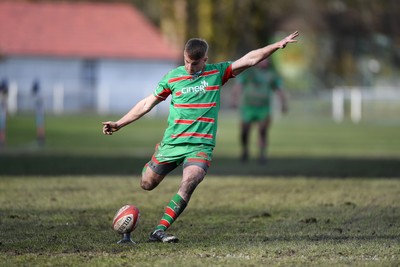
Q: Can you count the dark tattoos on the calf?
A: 1